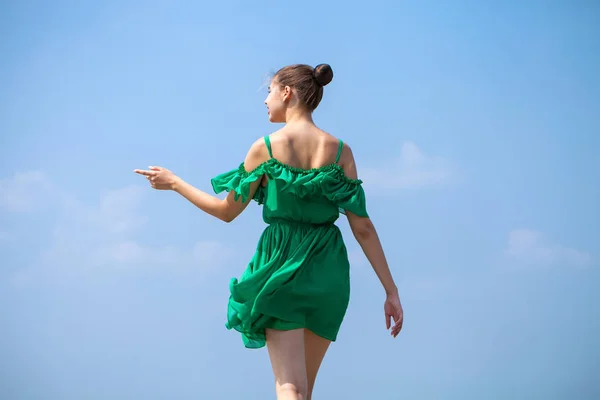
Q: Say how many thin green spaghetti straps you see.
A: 2